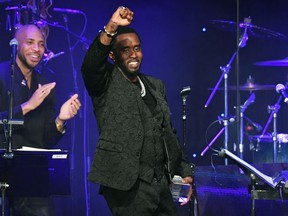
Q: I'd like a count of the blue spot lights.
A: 3